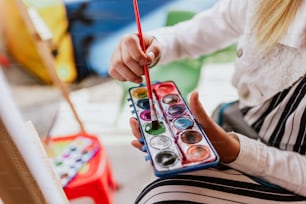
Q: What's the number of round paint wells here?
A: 12